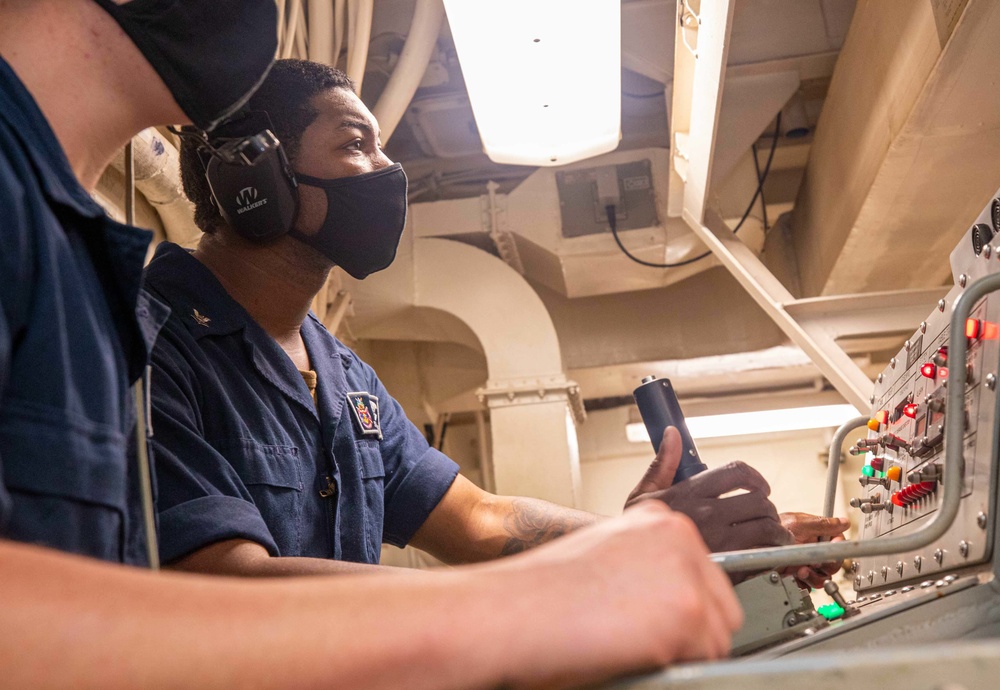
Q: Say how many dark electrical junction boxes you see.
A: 1